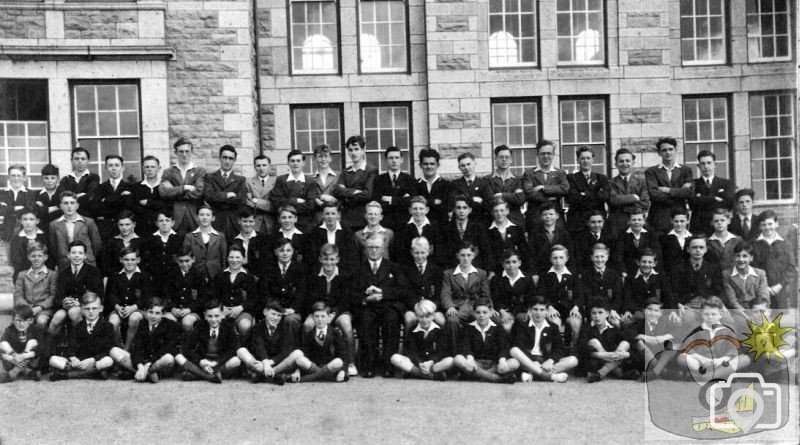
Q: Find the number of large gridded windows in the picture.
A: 14